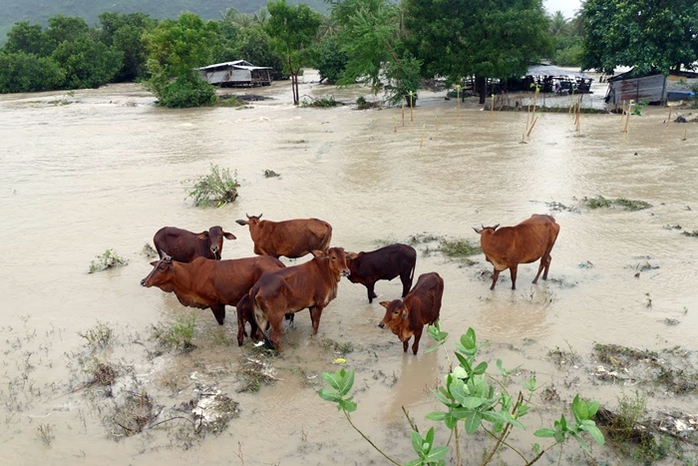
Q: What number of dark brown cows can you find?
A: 2